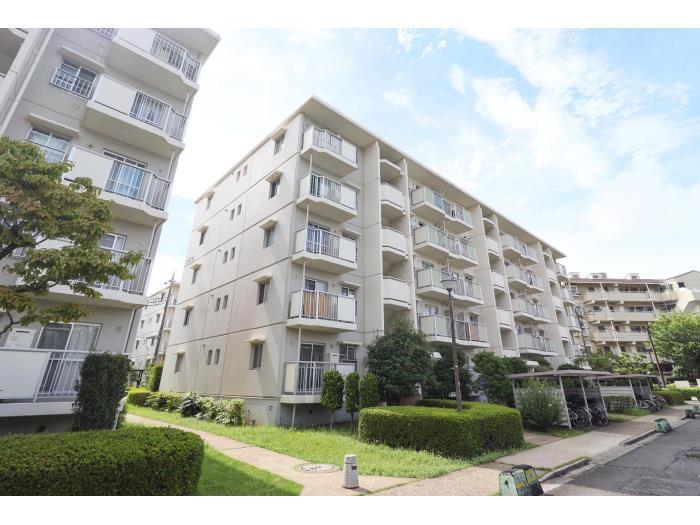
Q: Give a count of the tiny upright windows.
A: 10